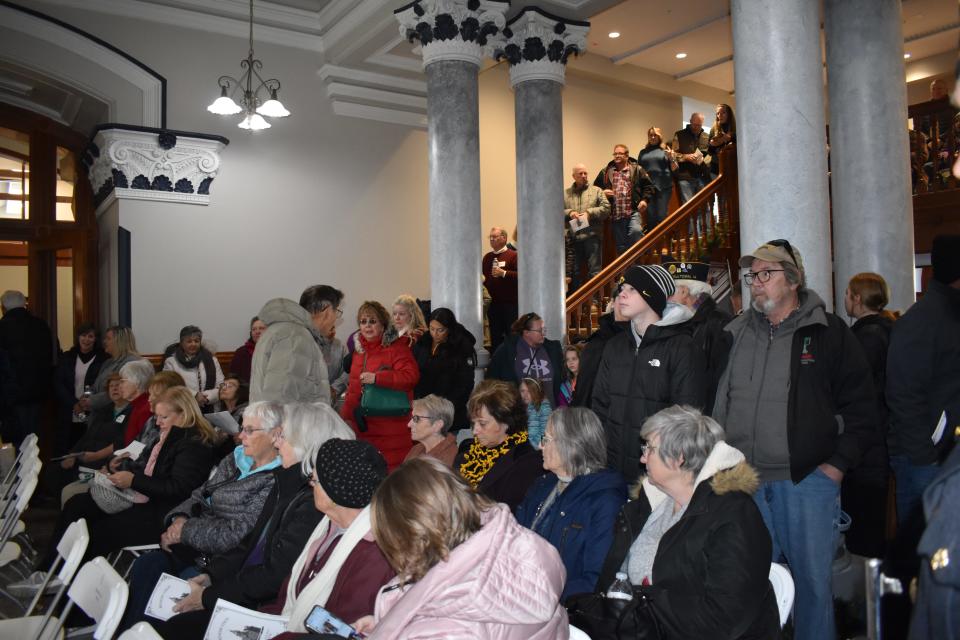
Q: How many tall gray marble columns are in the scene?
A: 4